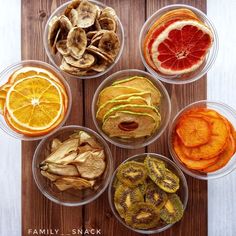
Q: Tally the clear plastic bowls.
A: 7